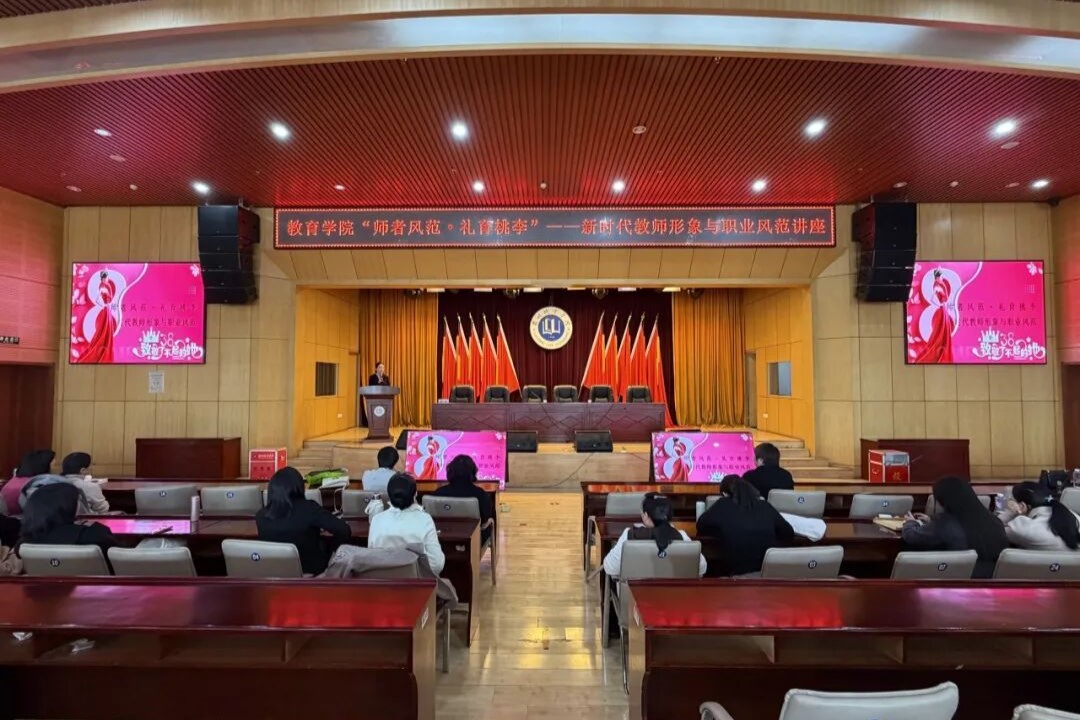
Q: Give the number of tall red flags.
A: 10